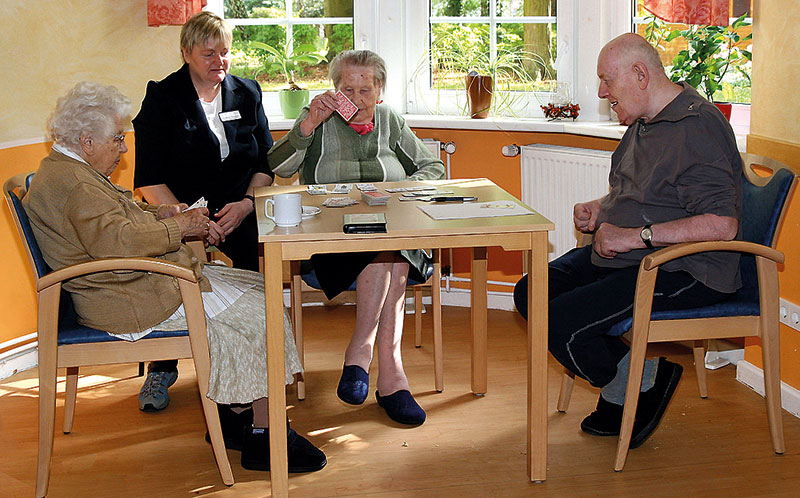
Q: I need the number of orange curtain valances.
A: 2